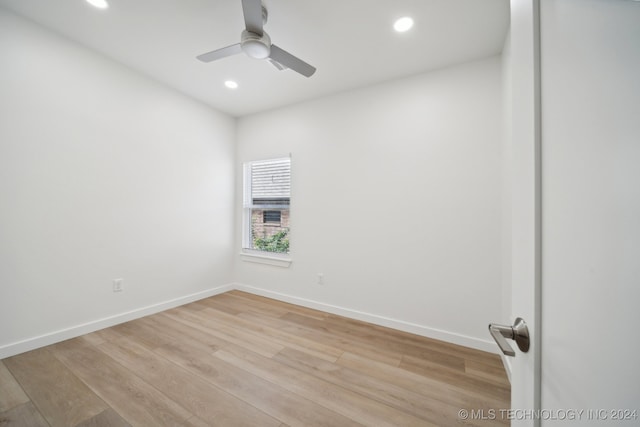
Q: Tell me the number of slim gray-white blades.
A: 3